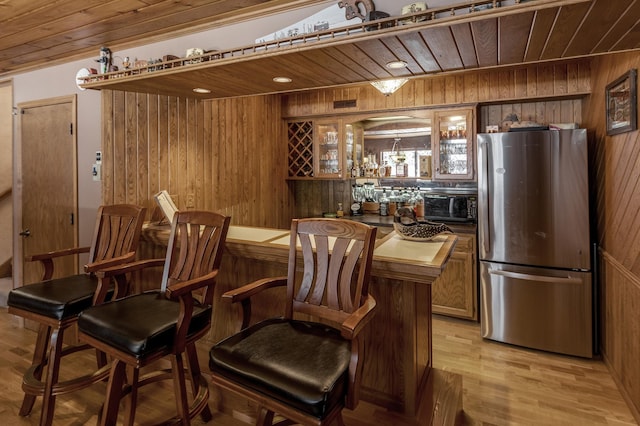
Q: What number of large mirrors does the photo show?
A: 1